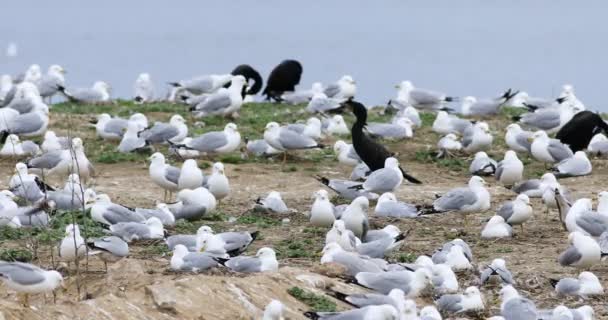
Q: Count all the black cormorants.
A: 4